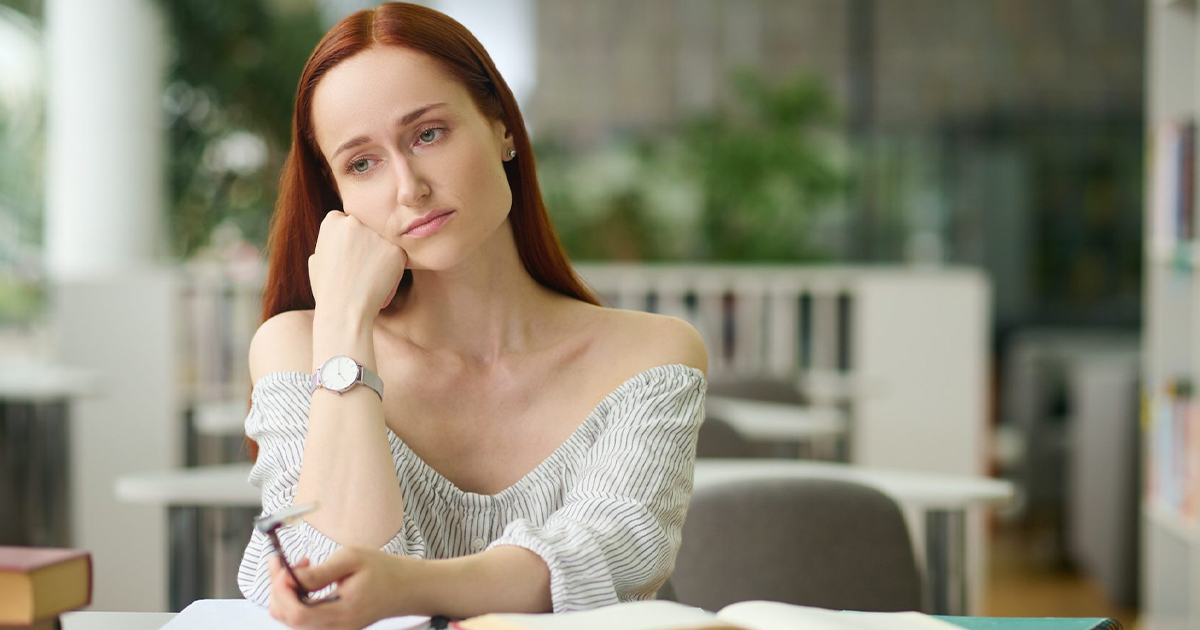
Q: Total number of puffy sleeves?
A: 2